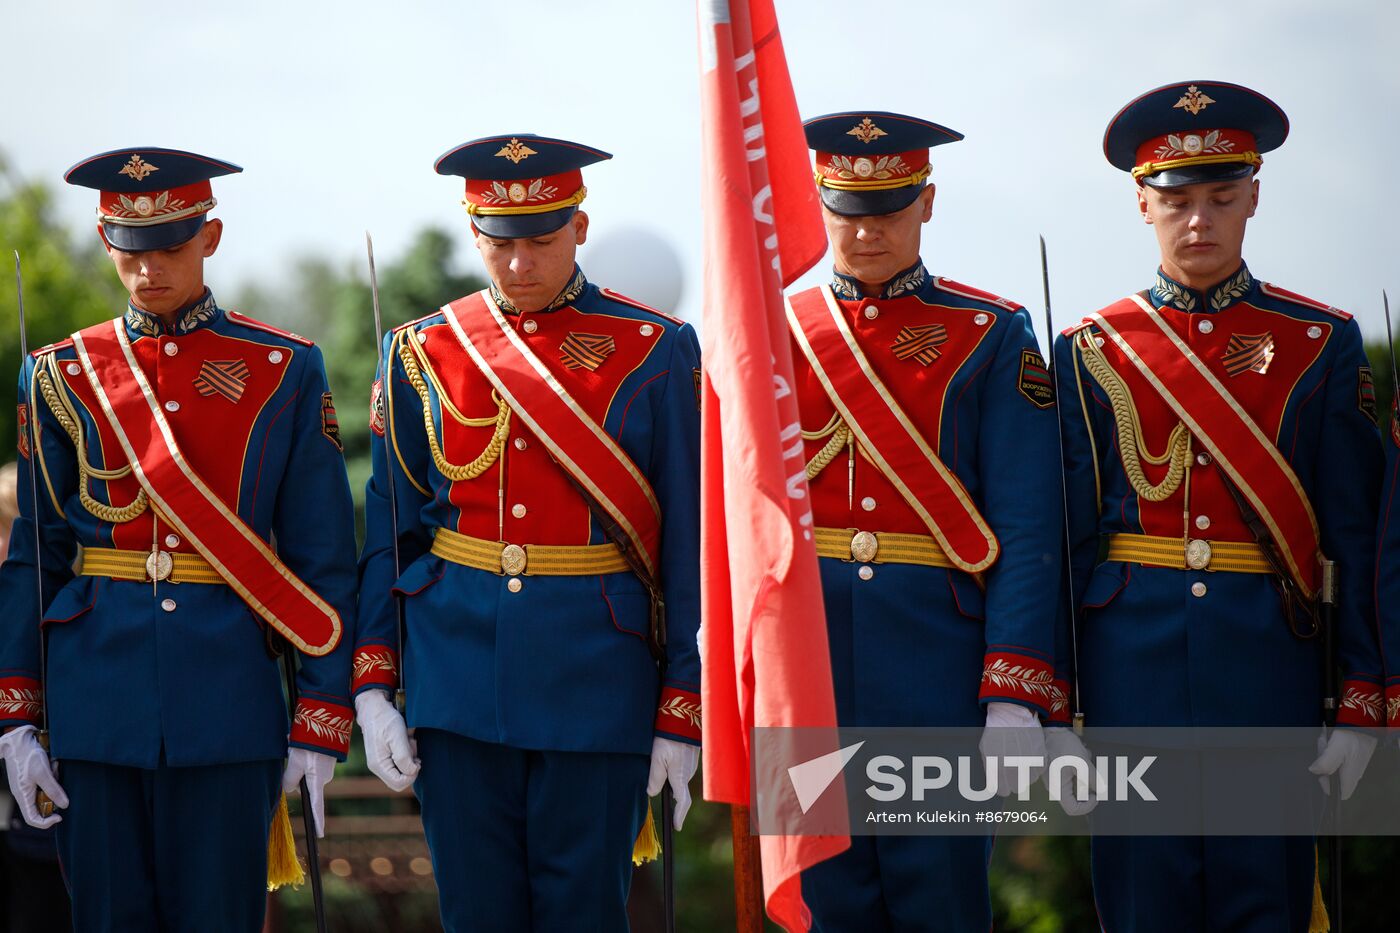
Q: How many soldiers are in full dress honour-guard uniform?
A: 4